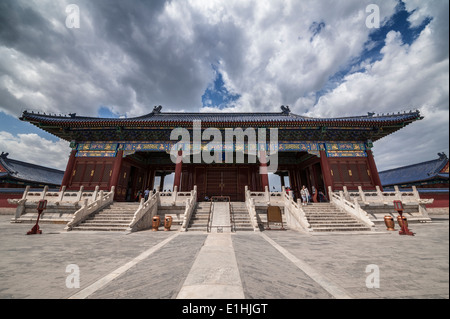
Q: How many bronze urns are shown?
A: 4